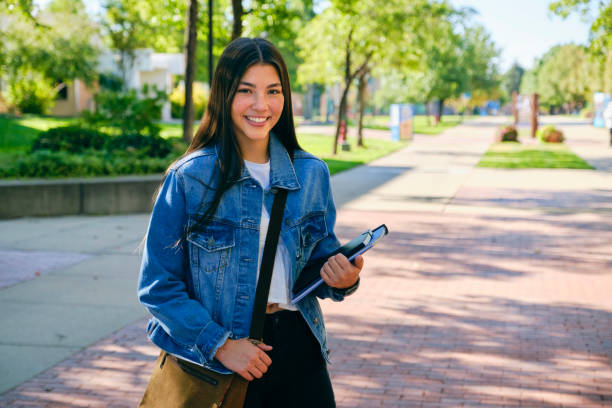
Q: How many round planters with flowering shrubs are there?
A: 2